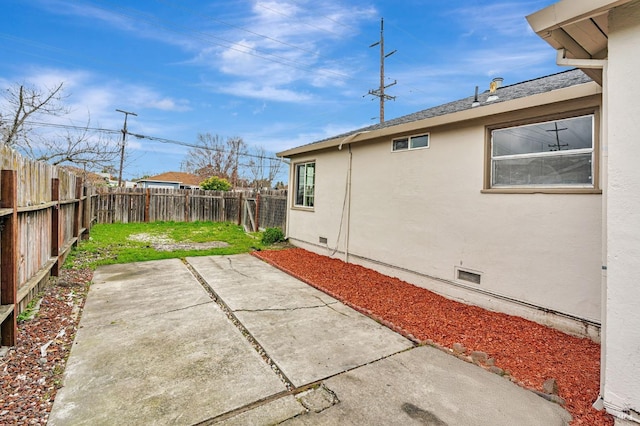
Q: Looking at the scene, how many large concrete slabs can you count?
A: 3